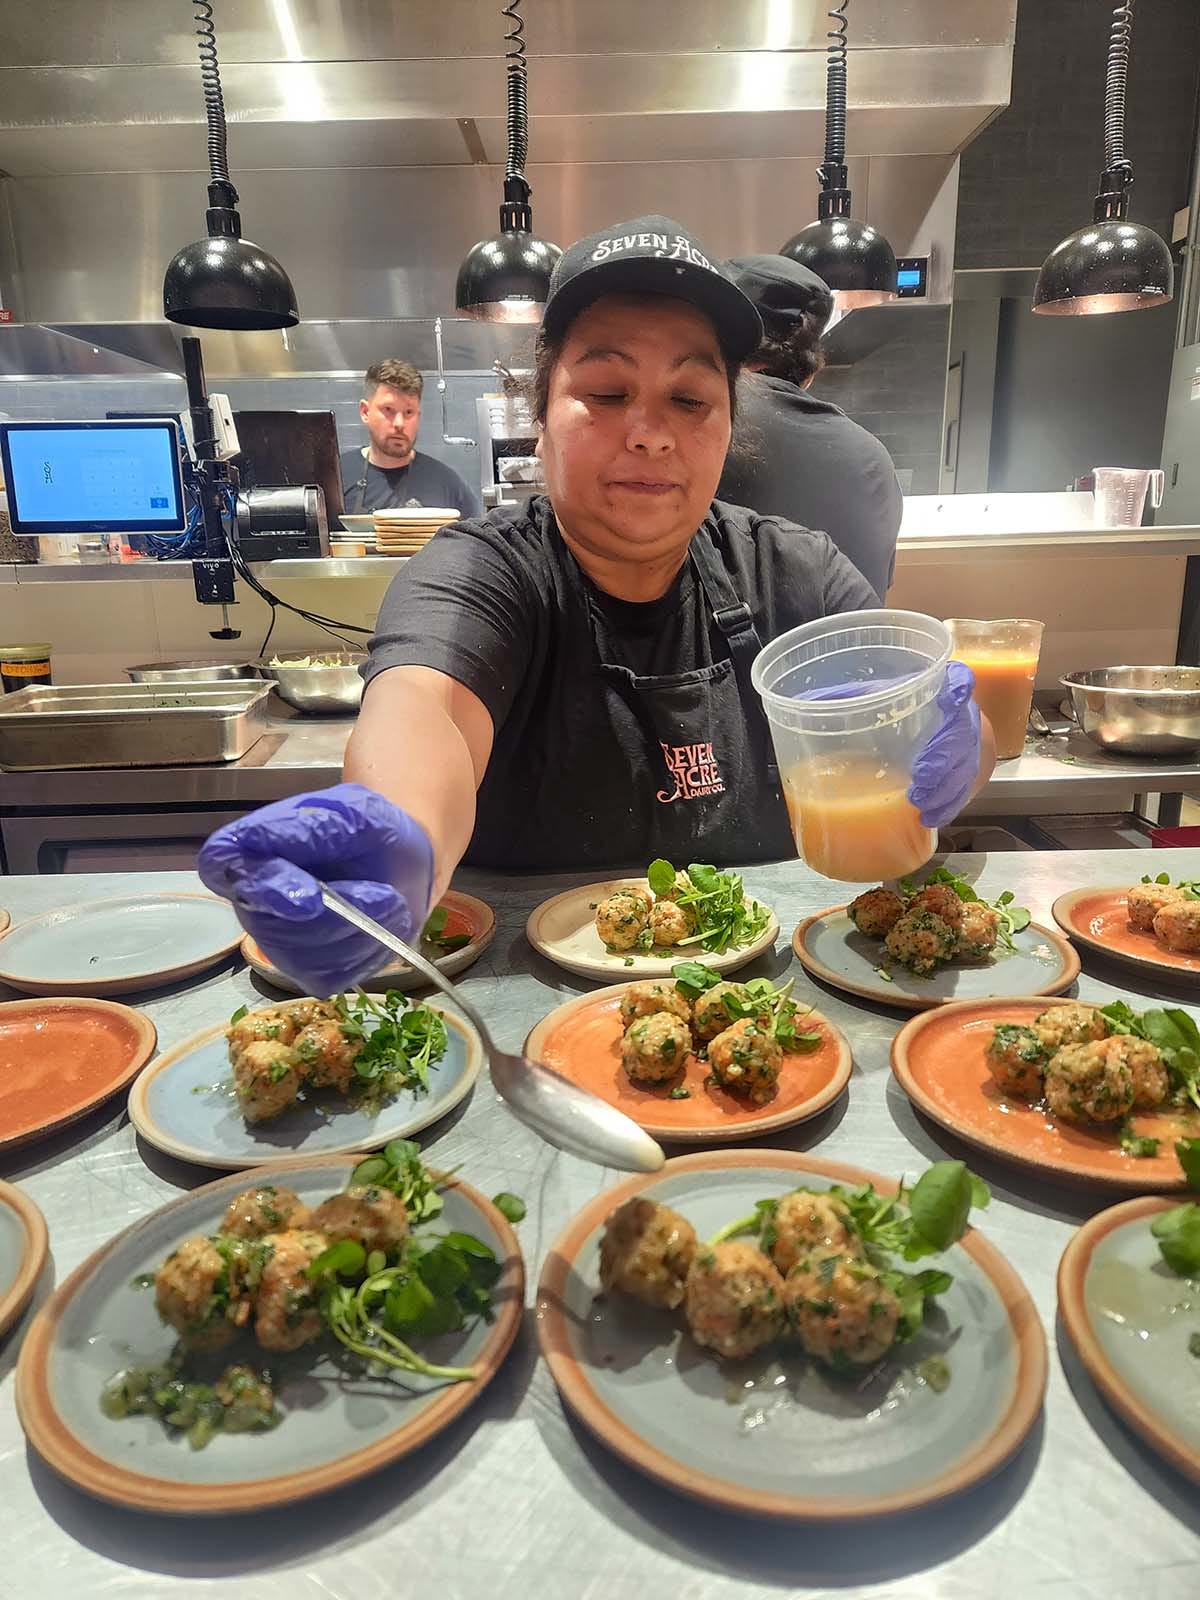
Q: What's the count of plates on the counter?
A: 13